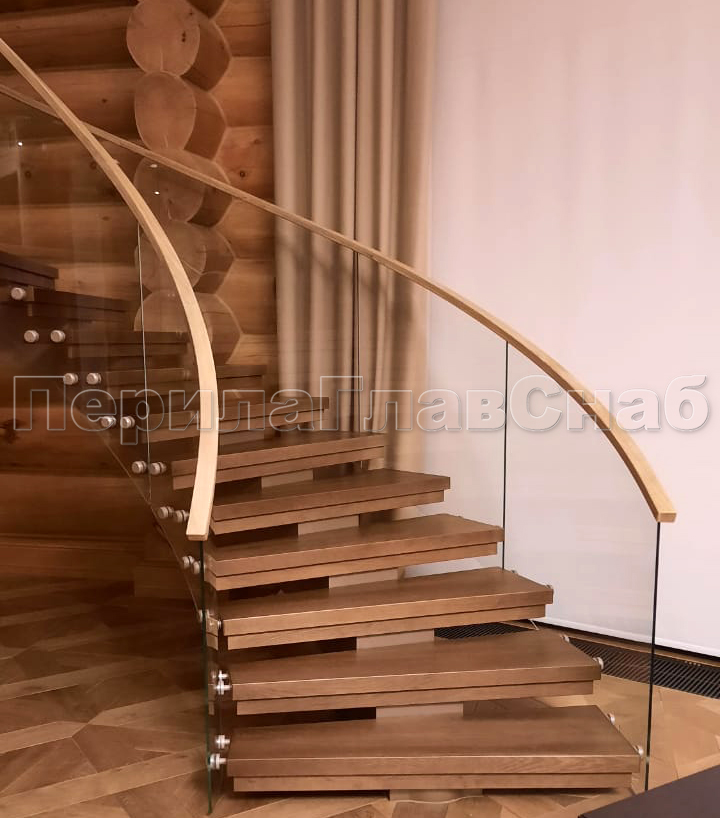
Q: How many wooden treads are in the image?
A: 11